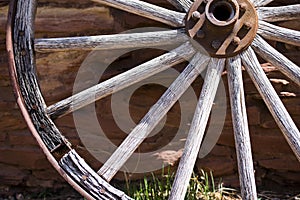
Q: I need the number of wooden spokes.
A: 12